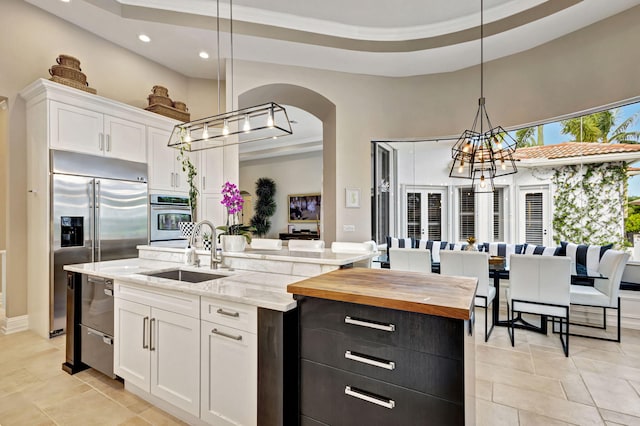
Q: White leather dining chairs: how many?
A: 4